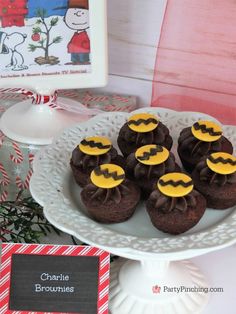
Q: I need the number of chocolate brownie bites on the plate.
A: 7